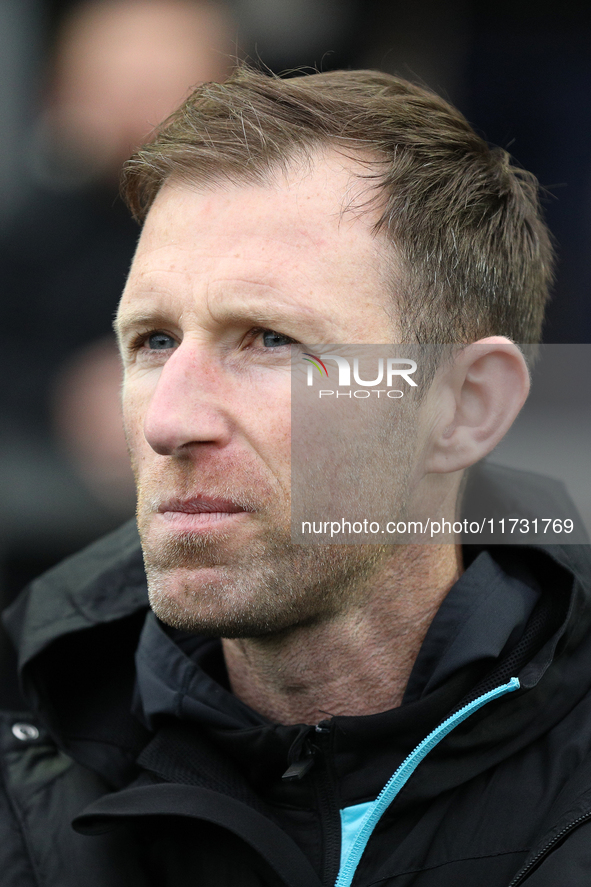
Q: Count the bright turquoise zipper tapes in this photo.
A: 1